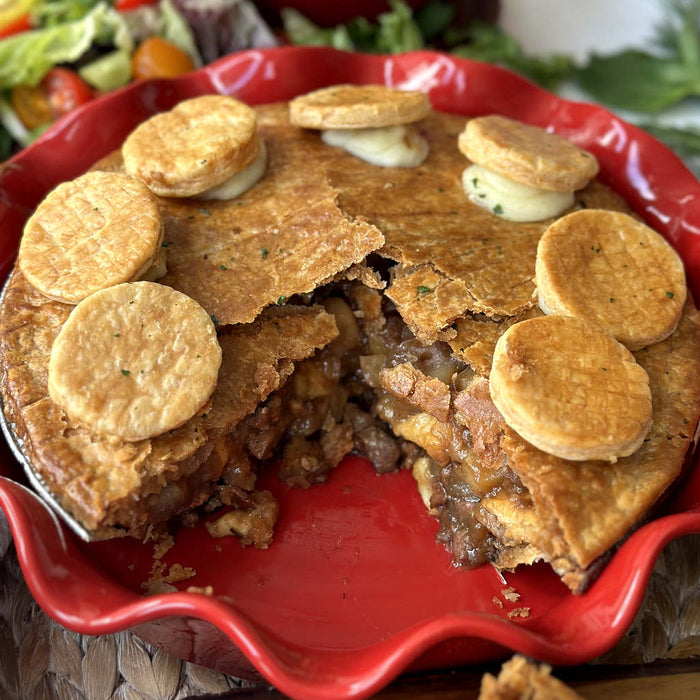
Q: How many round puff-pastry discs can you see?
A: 7